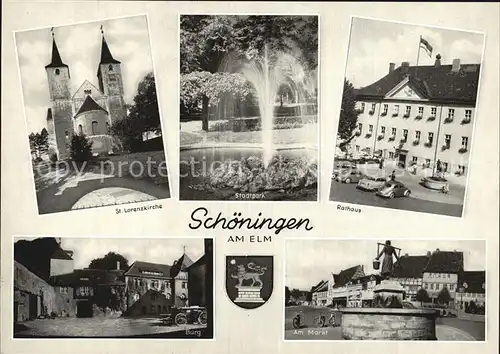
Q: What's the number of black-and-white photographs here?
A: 5